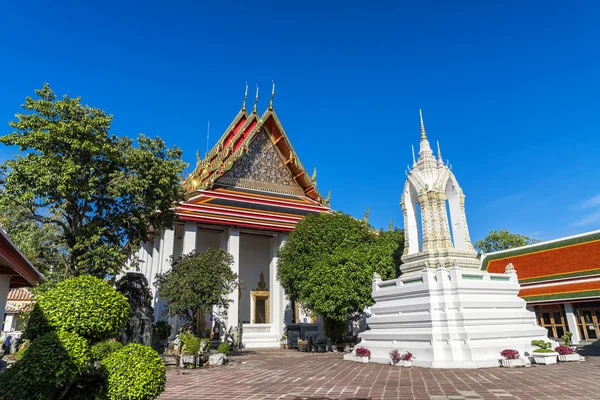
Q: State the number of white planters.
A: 5